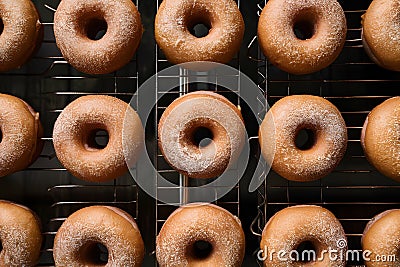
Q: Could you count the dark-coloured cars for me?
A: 0